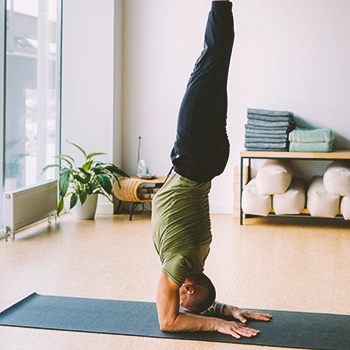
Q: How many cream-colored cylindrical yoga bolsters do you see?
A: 6